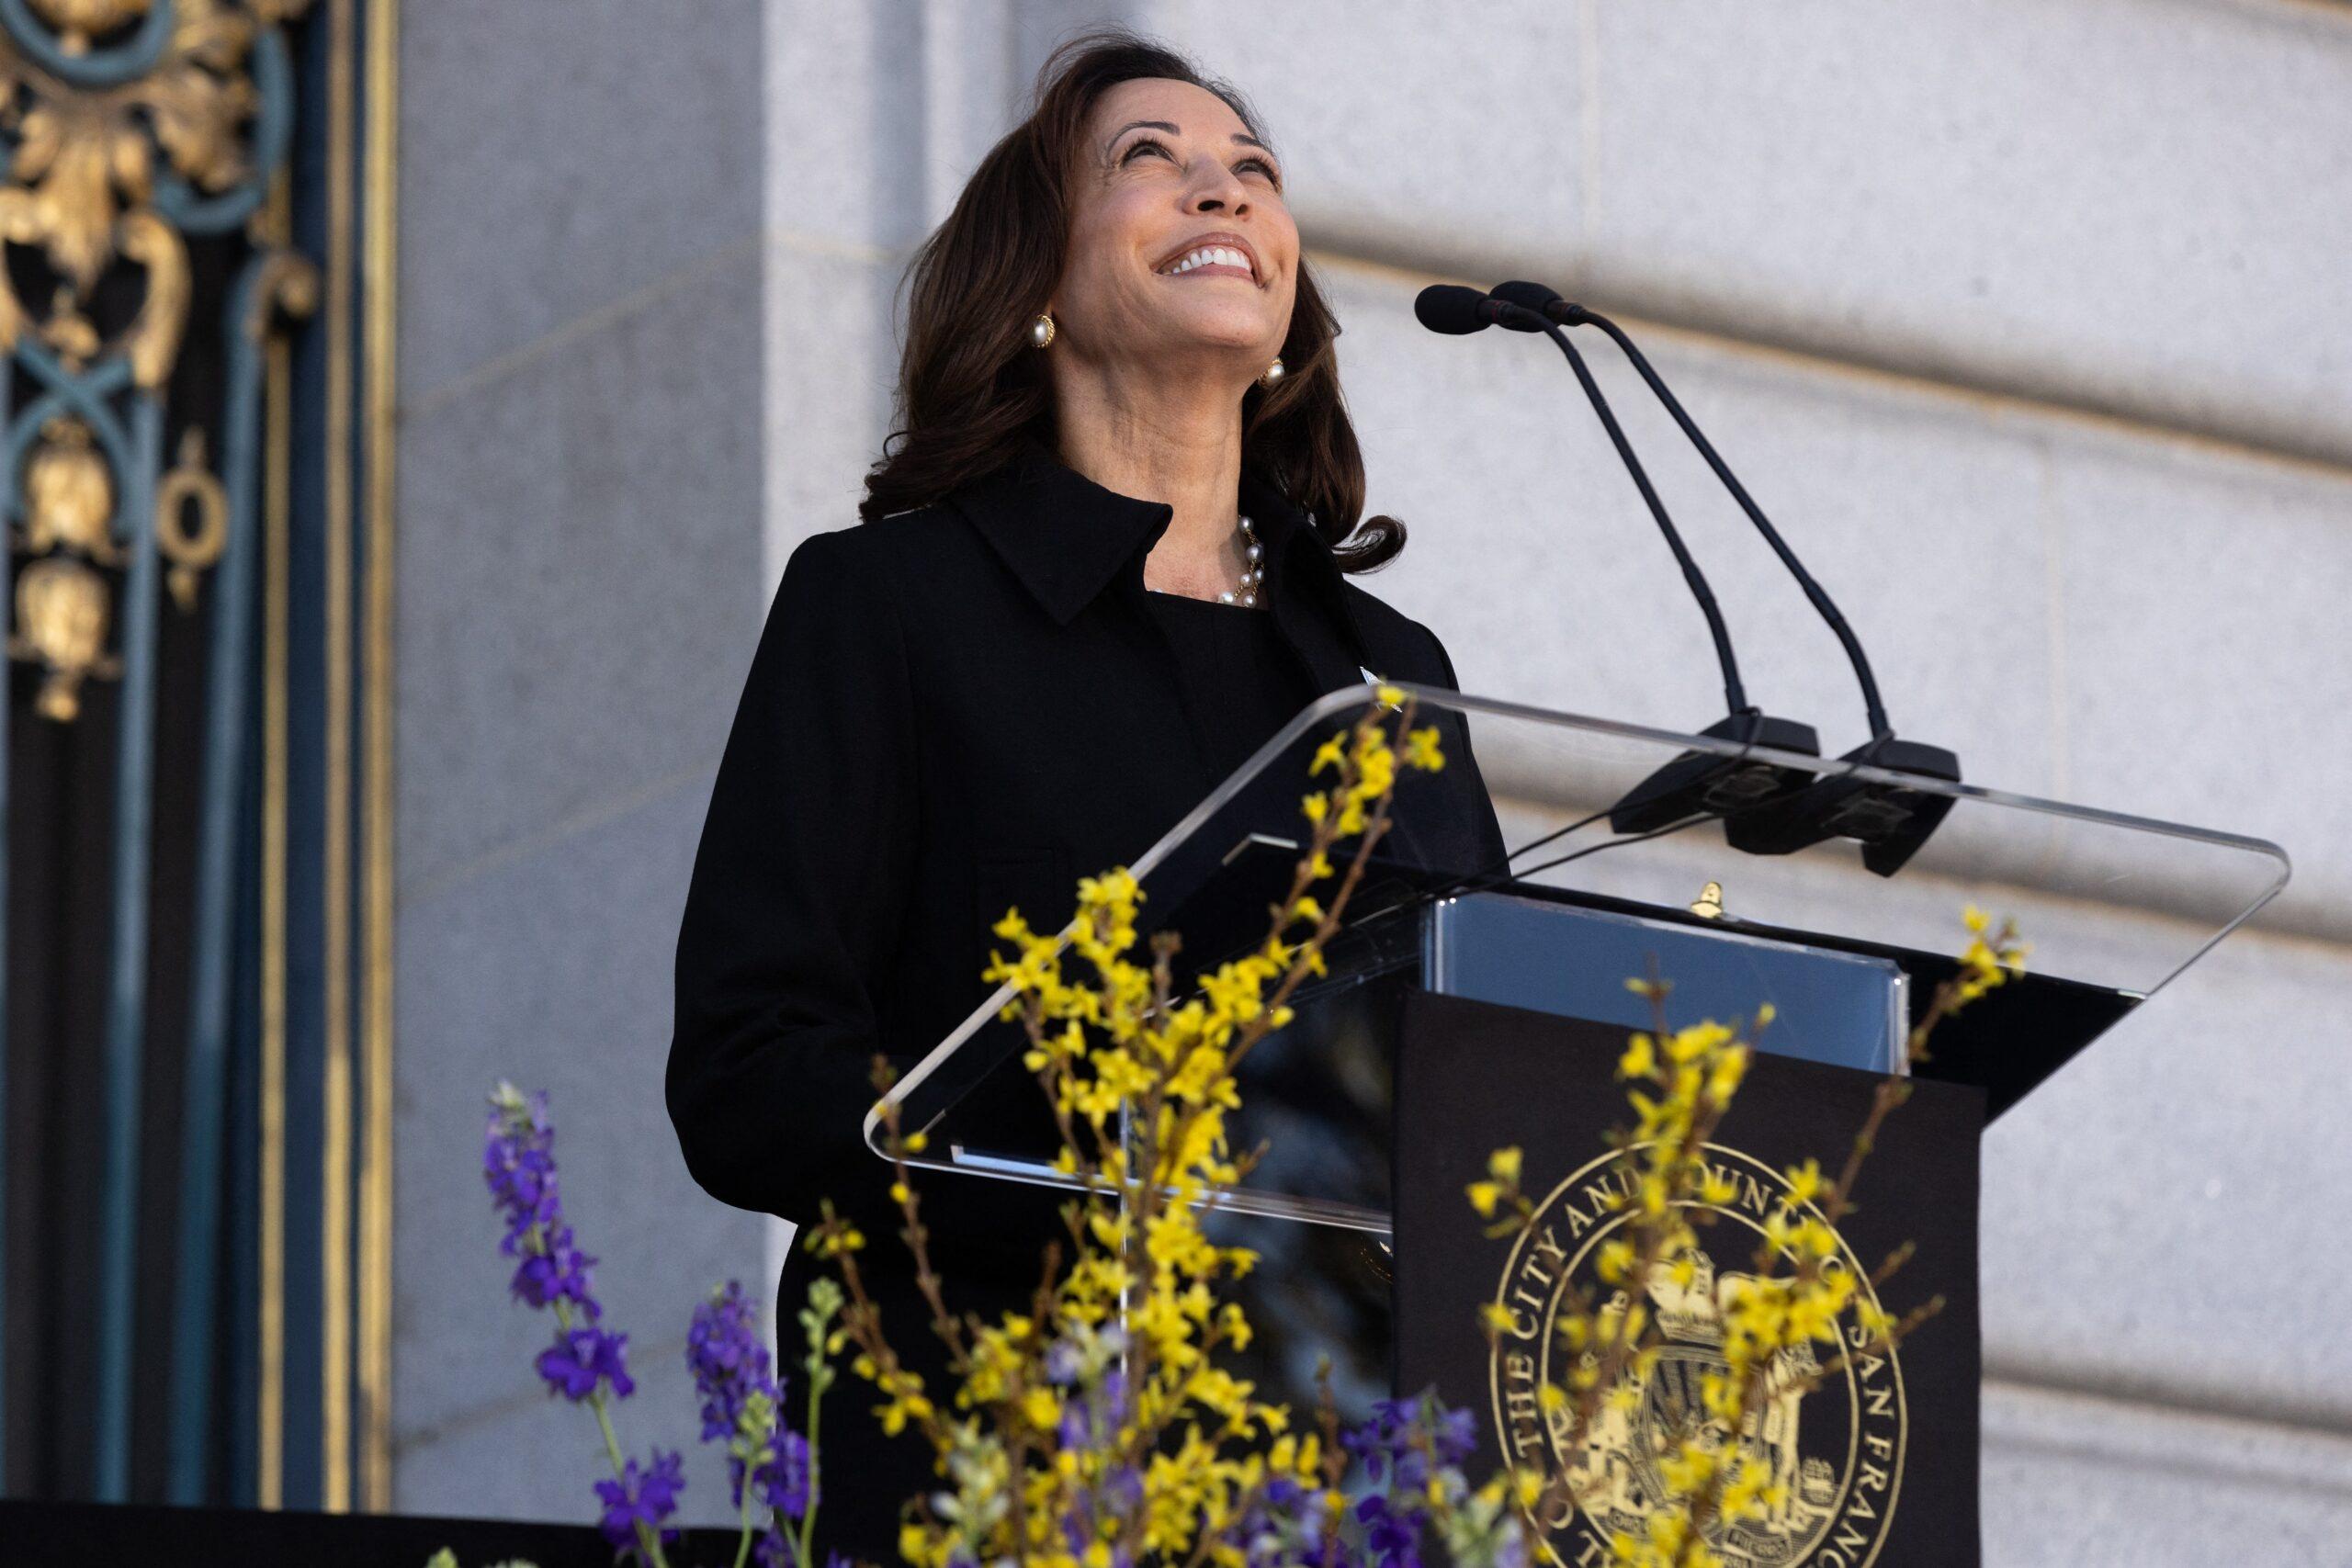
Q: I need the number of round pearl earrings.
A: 2